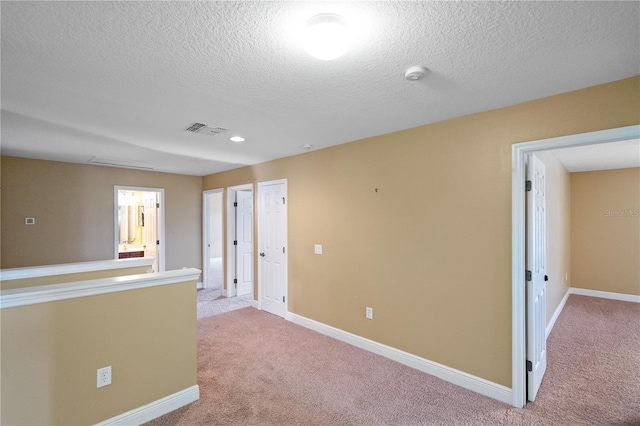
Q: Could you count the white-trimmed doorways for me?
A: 5